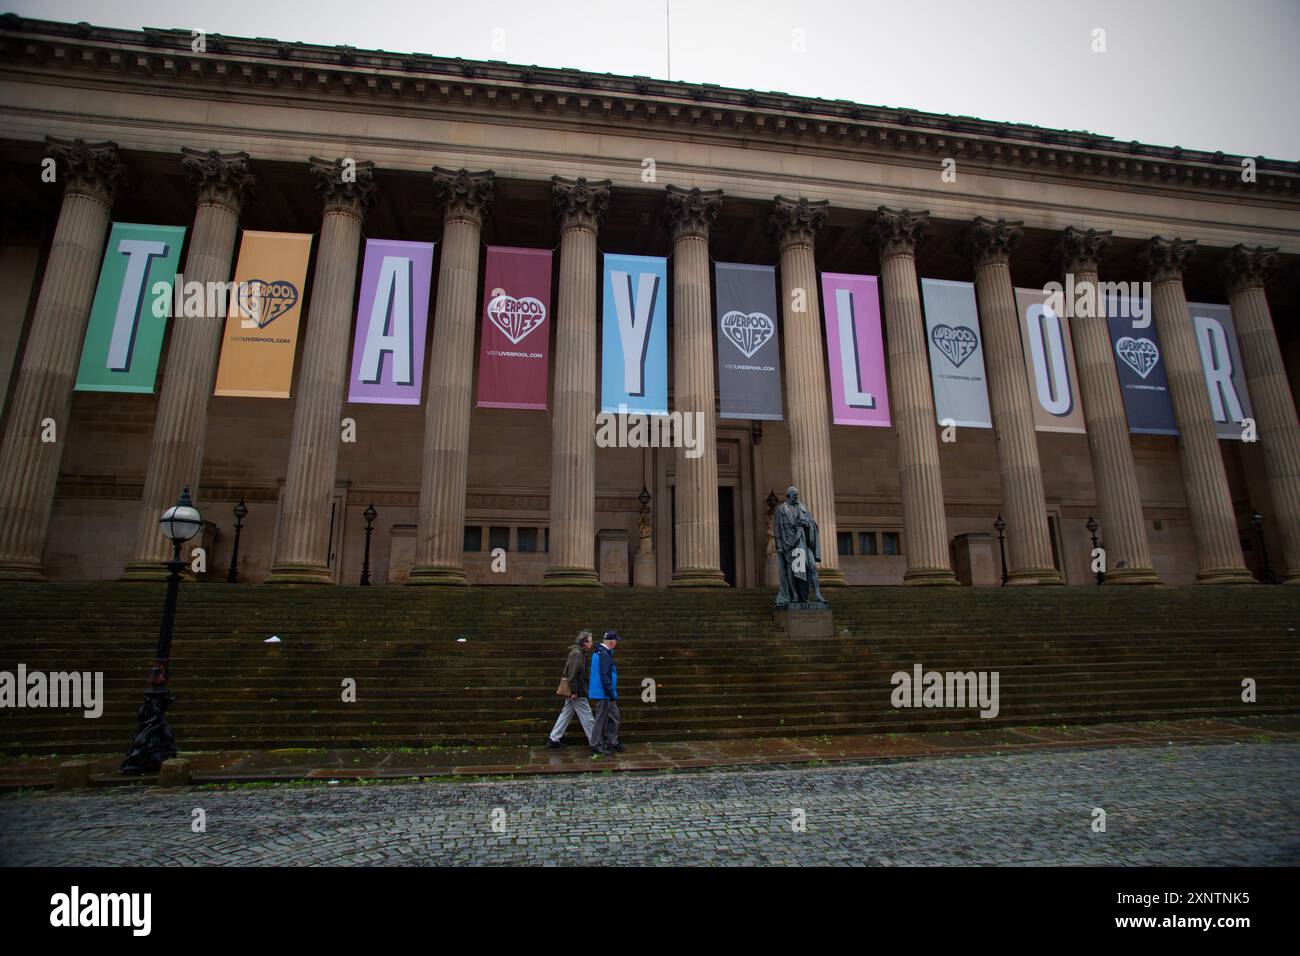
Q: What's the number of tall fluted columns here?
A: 12